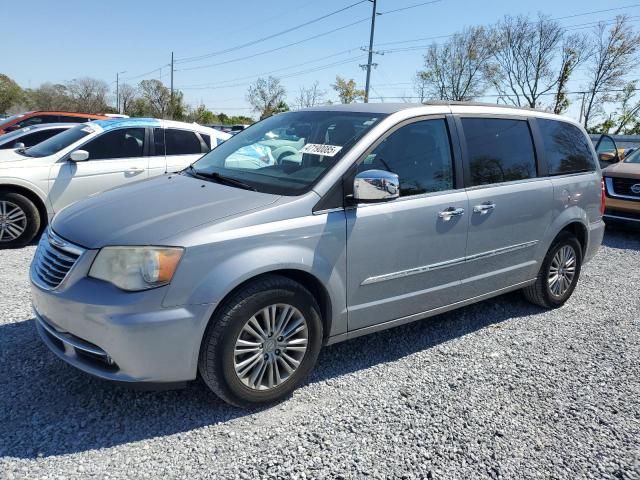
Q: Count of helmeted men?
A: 0